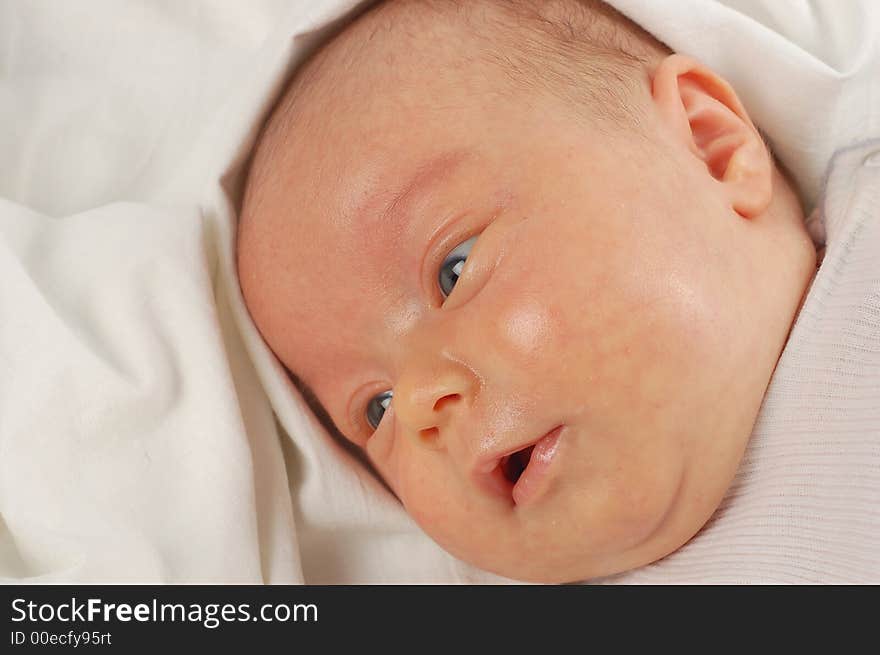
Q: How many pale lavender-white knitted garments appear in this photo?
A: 1